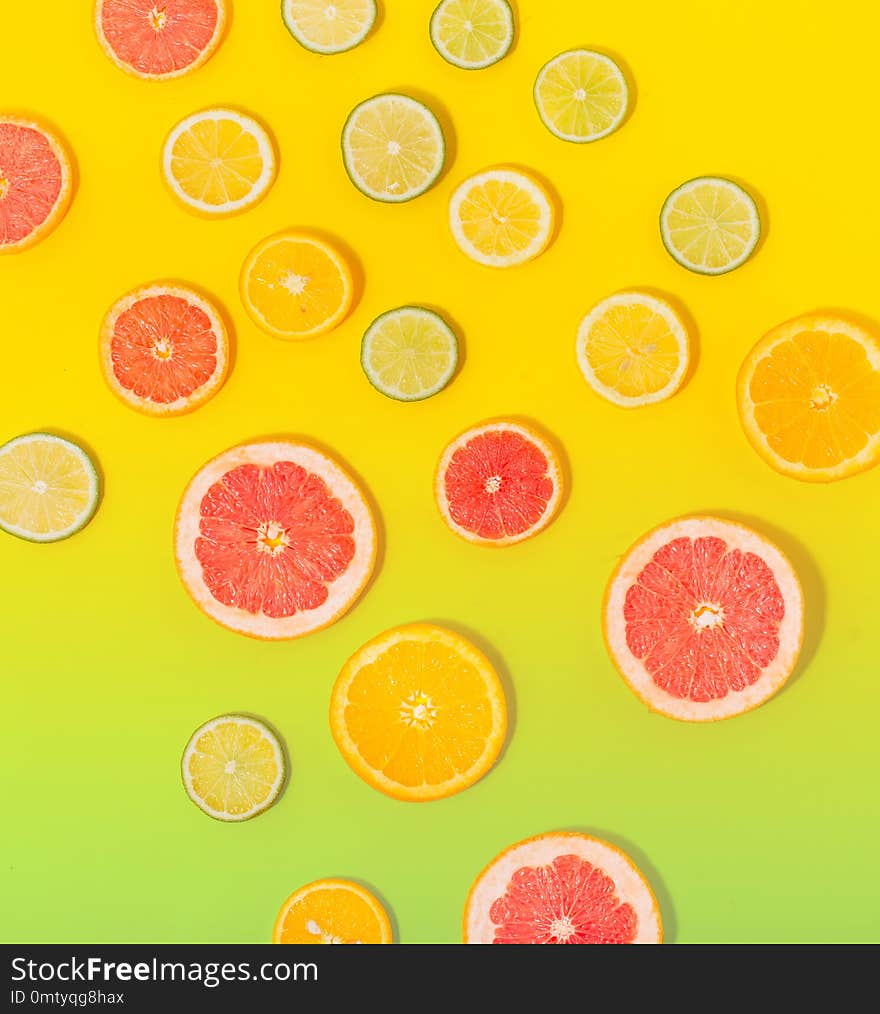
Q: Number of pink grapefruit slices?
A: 7